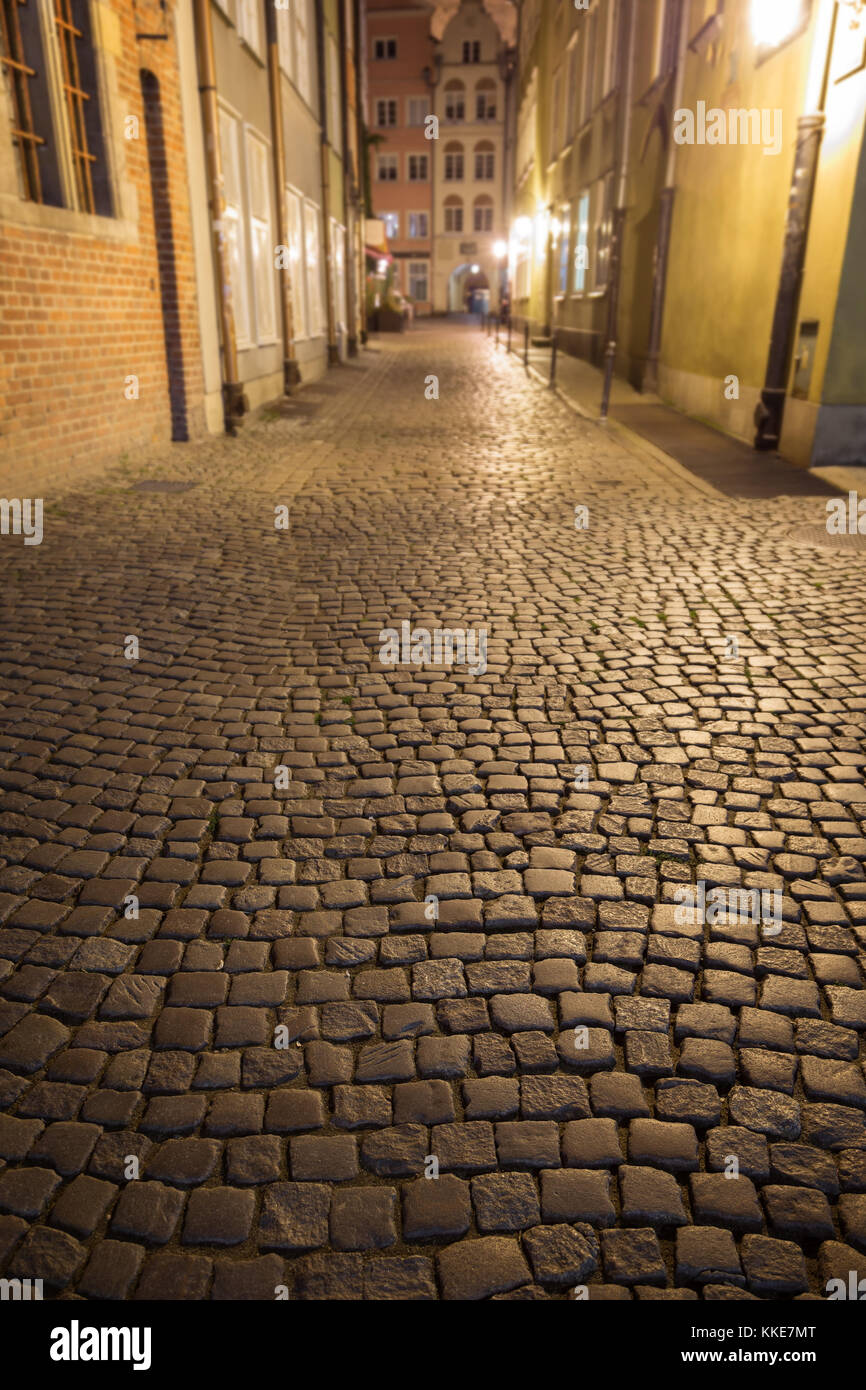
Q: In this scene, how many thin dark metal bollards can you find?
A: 7